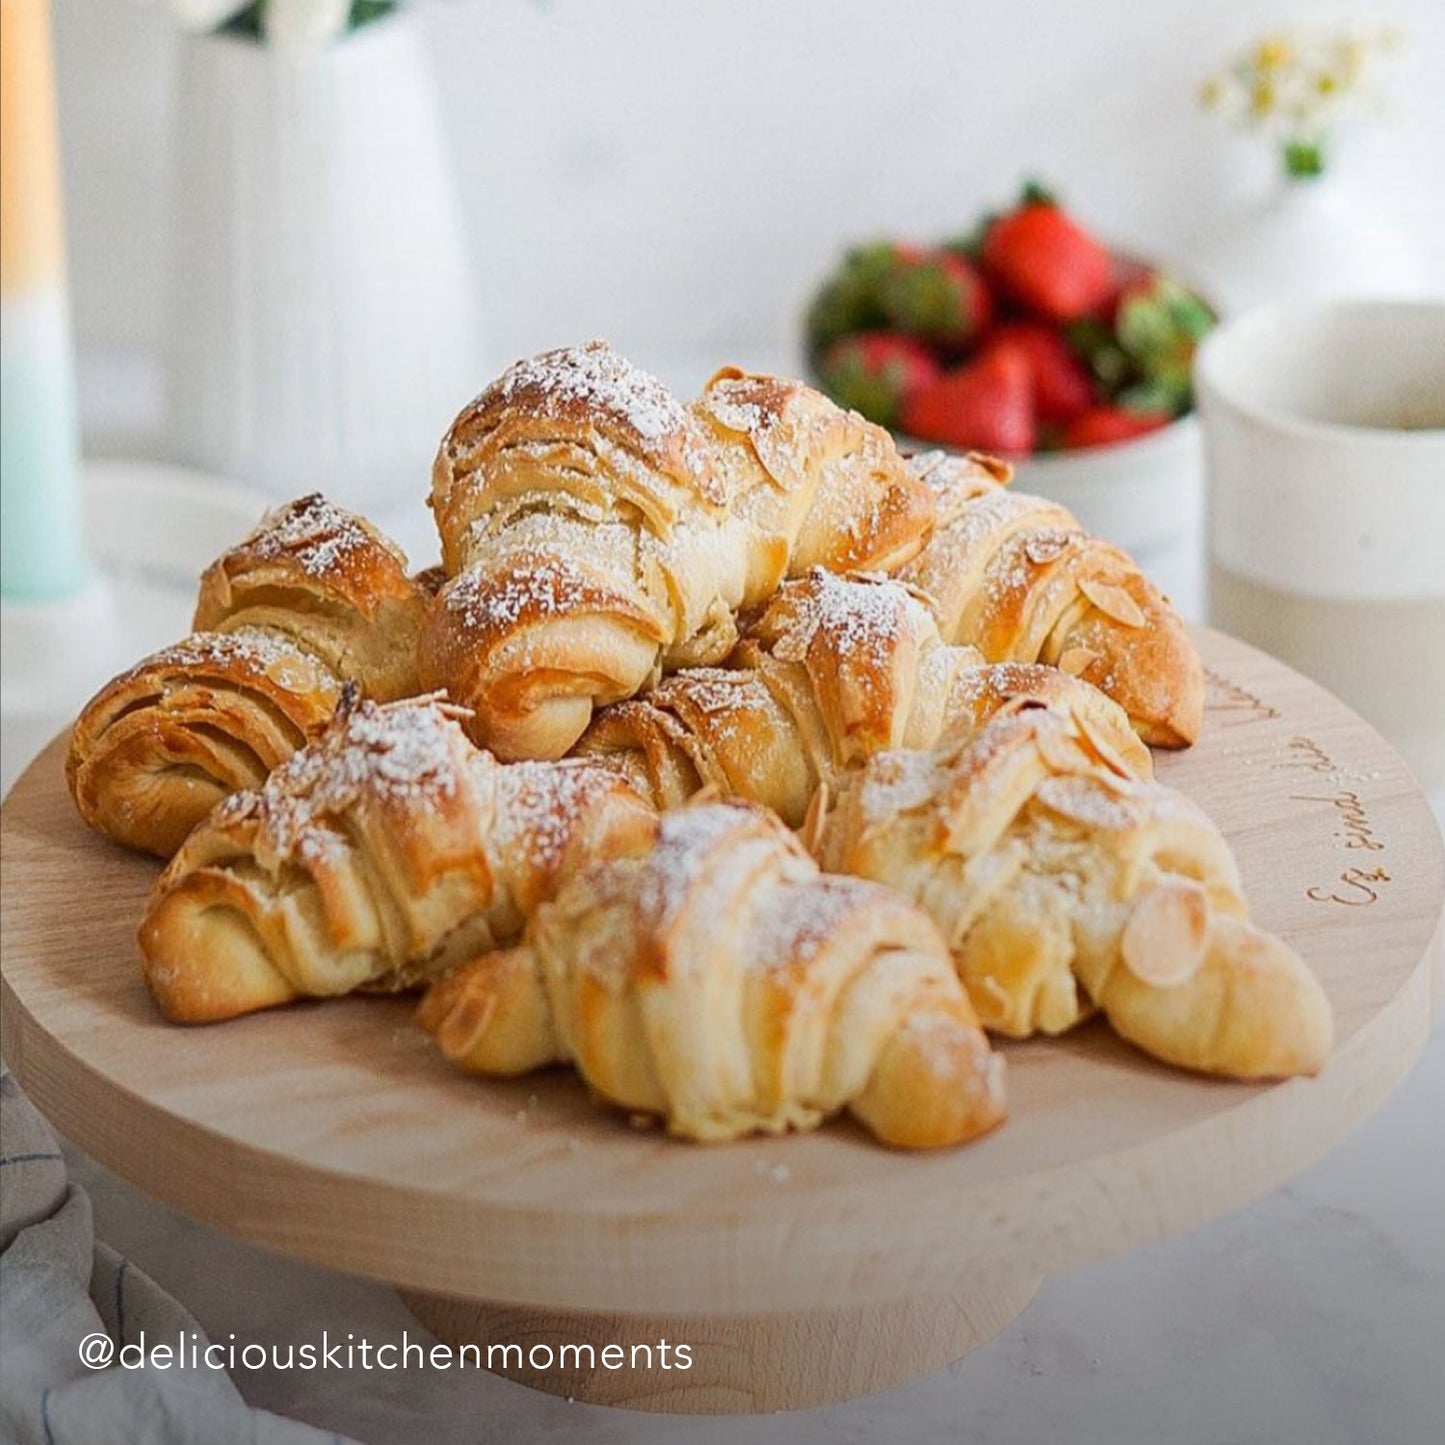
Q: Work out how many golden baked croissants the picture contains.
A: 7